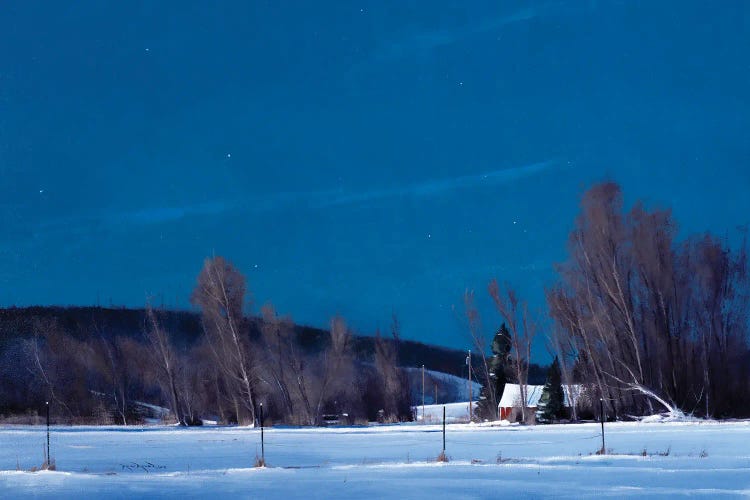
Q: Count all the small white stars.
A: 8